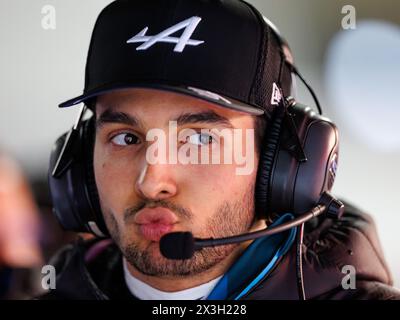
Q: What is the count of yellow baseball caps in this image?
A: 0